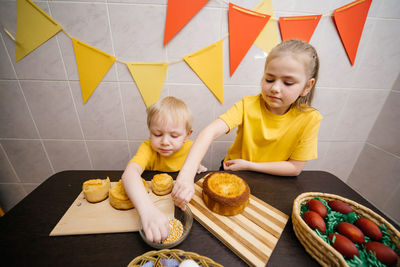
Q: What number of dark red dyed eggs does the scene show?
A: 7